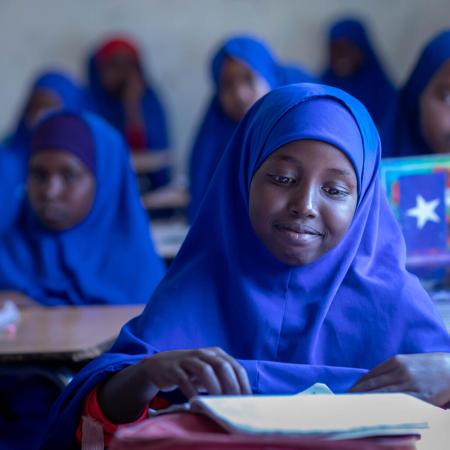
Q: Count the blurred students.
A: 6